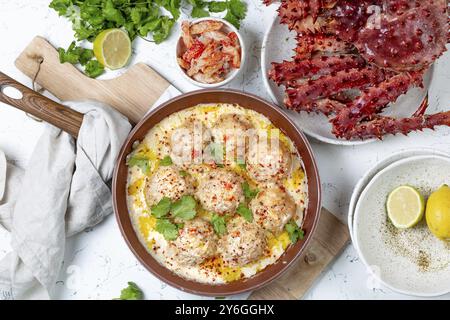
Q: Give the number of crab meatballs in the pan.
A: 8